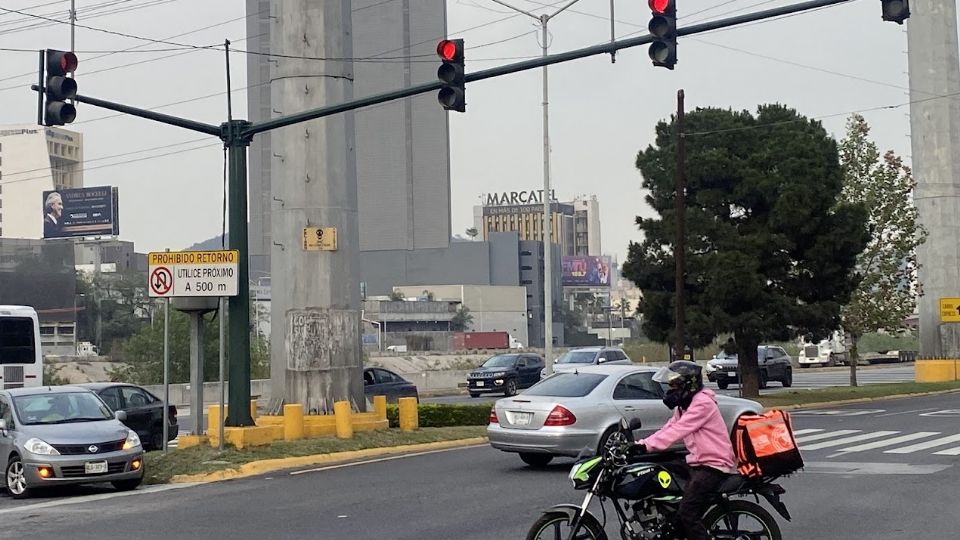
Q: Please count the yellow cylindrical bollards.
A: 6